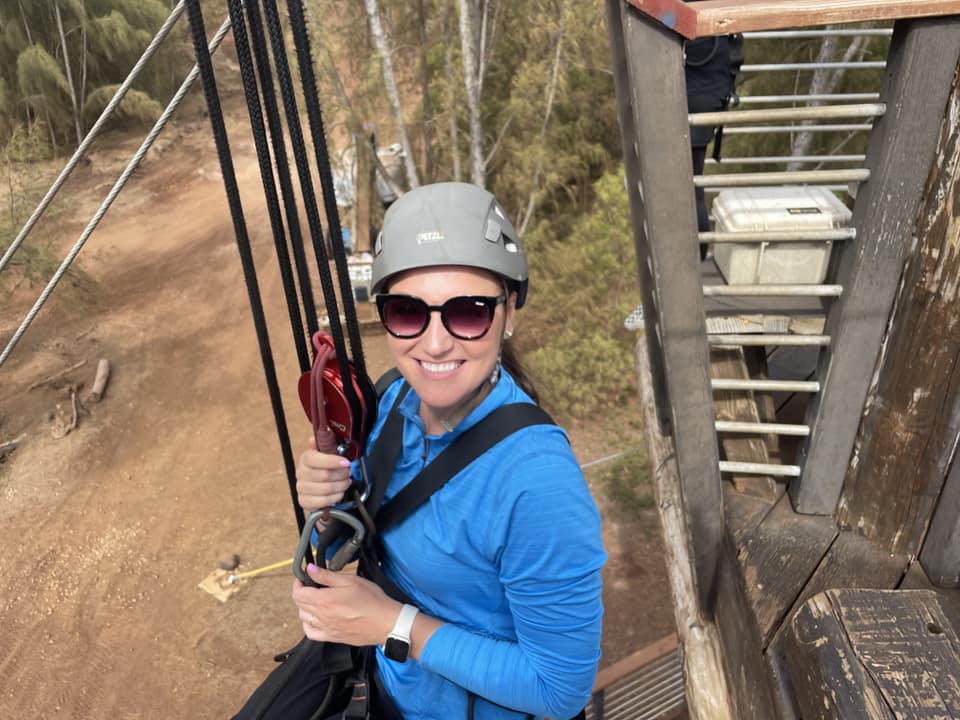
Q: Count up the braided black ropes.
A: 5